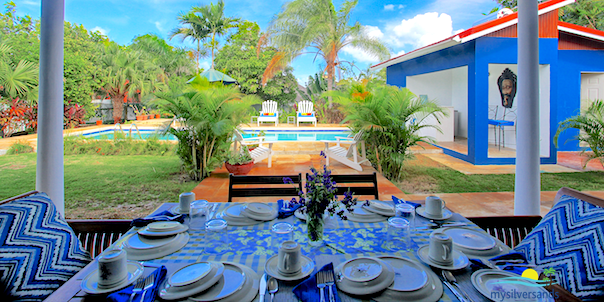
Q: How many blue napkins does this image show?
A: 6